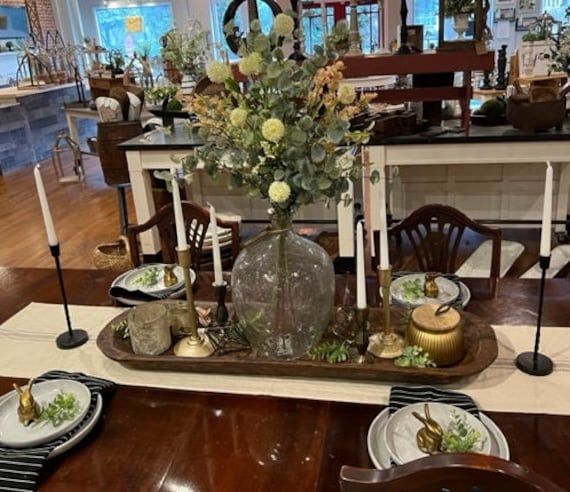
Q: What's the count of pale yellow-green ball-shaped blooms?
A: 7